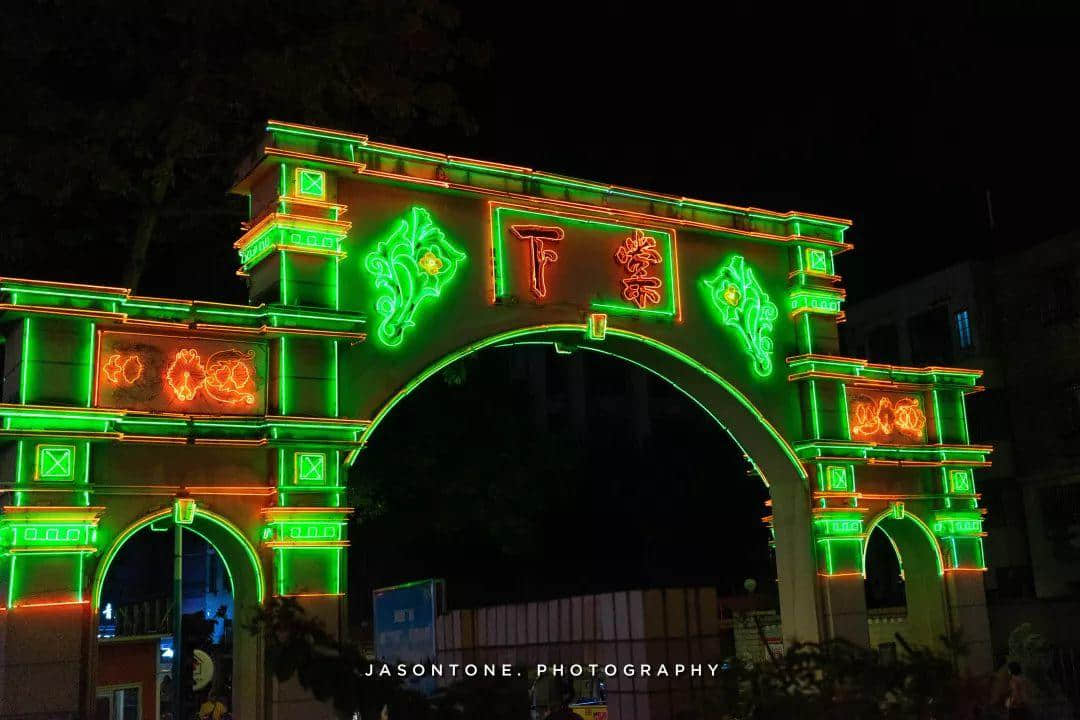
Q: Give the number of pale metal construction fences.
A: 1